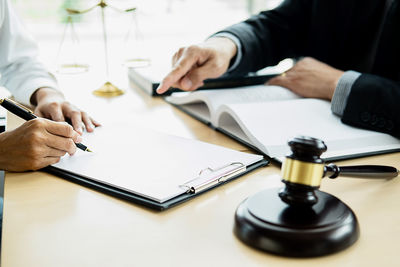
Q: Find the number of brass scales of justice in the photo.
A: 1